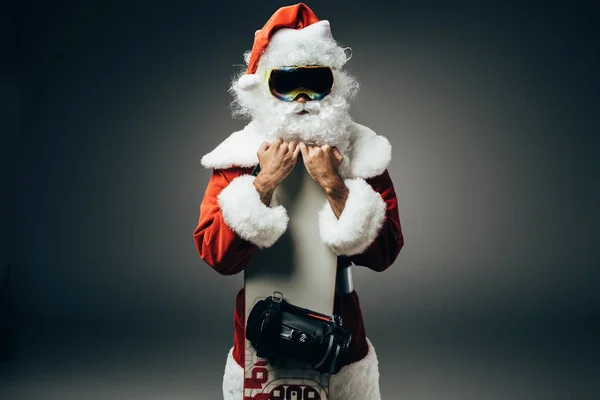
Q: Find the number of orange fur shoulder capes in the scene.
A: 0